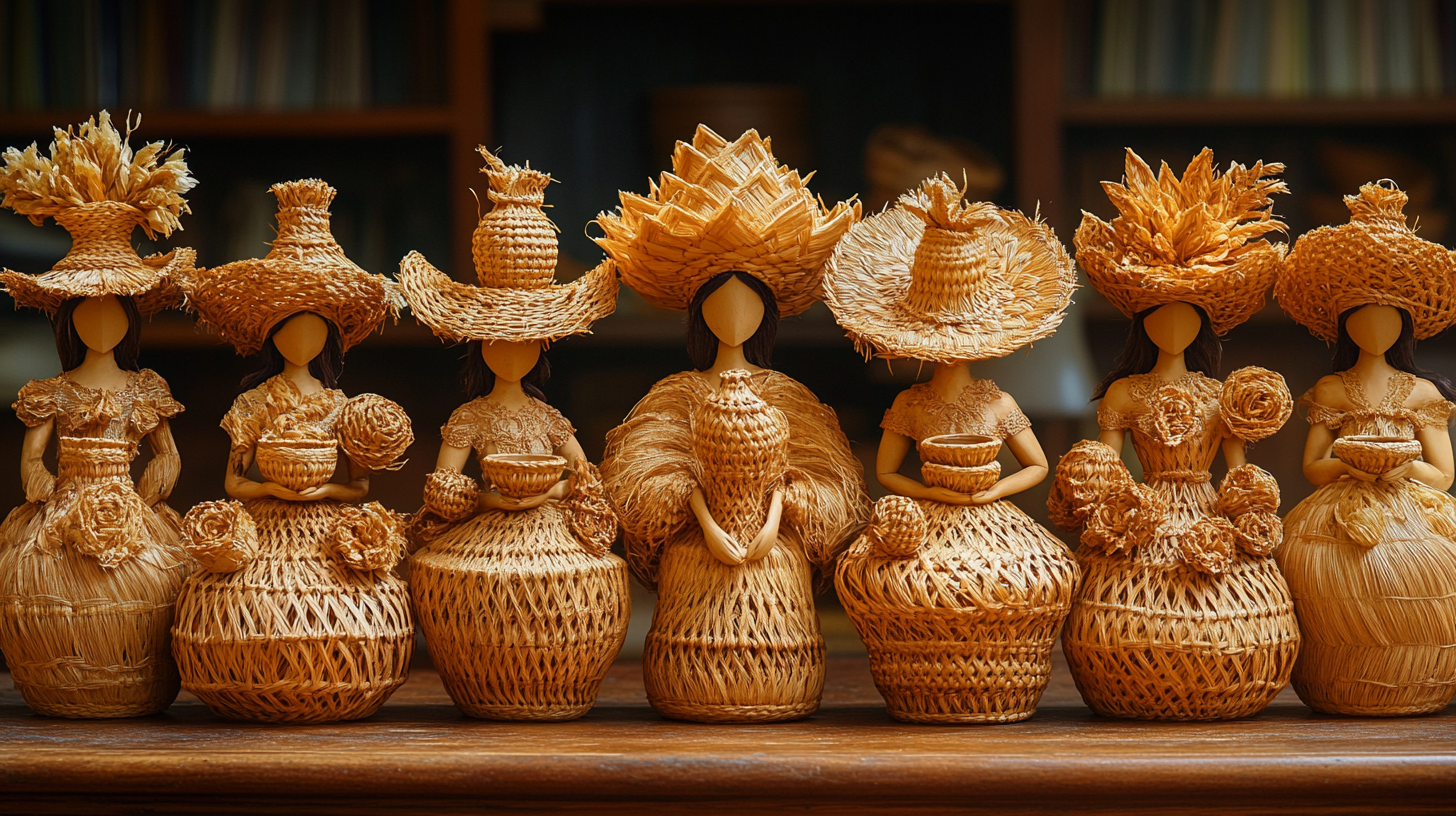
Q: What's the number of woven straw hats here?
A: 7